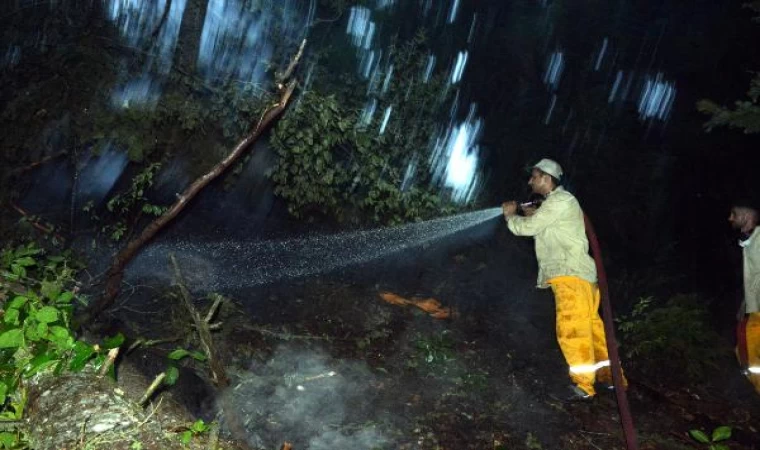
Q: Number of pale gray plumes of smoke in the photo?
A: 1